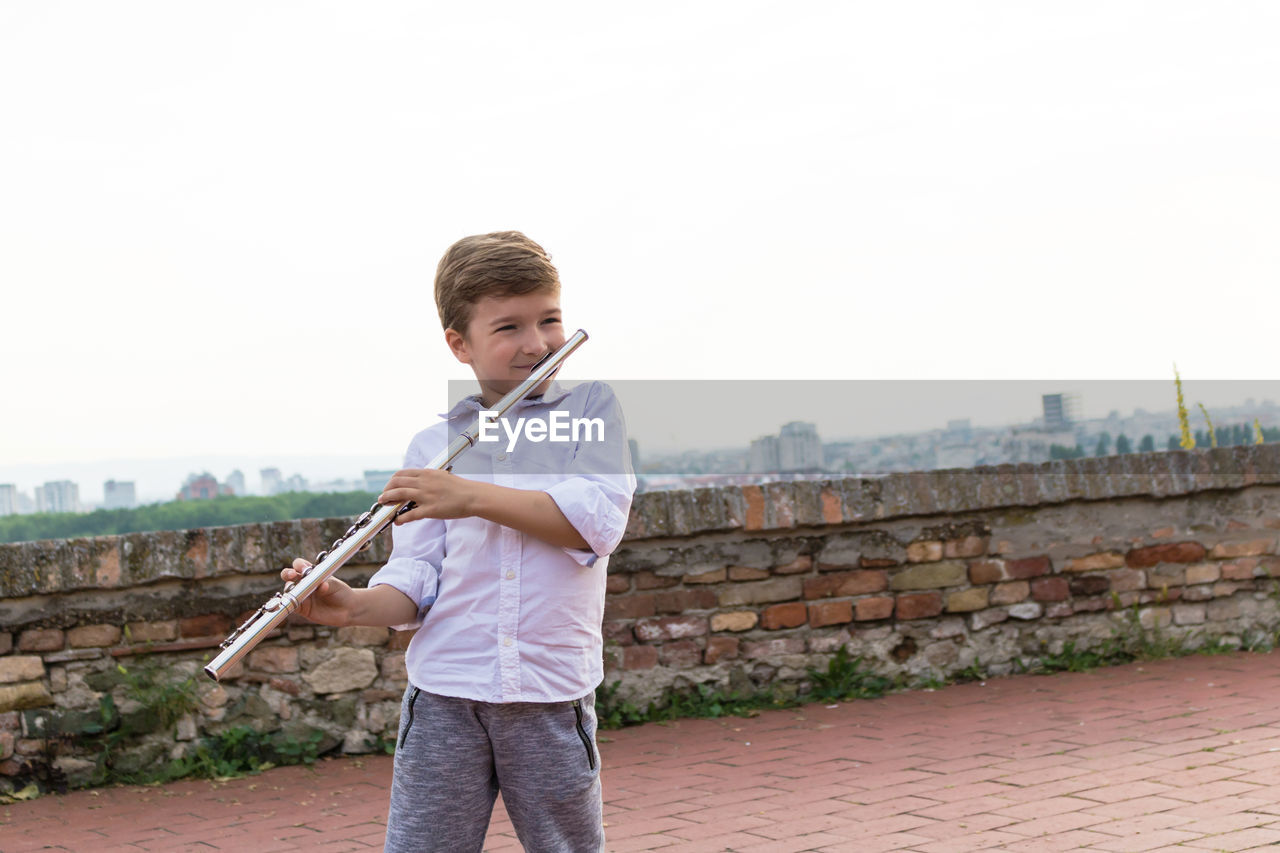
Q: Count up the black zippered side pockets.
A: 2